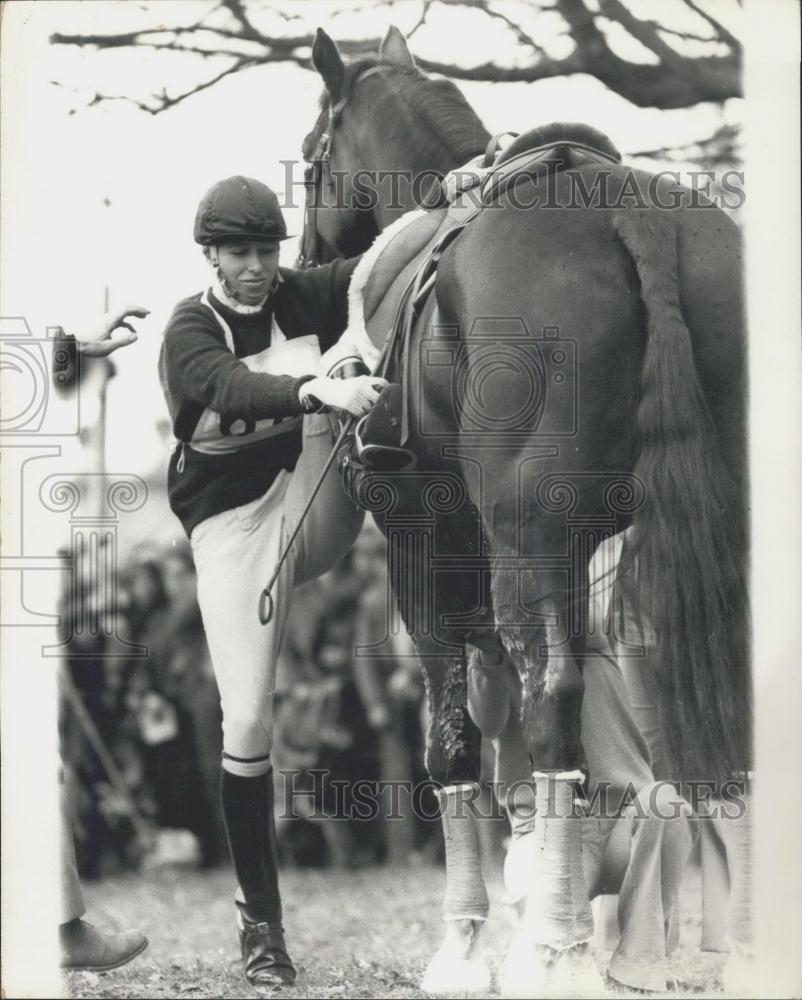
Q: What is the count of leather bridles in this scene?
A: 1